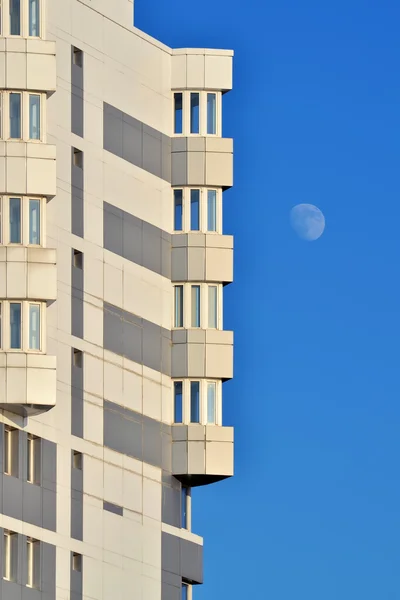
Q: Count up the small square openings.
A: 6